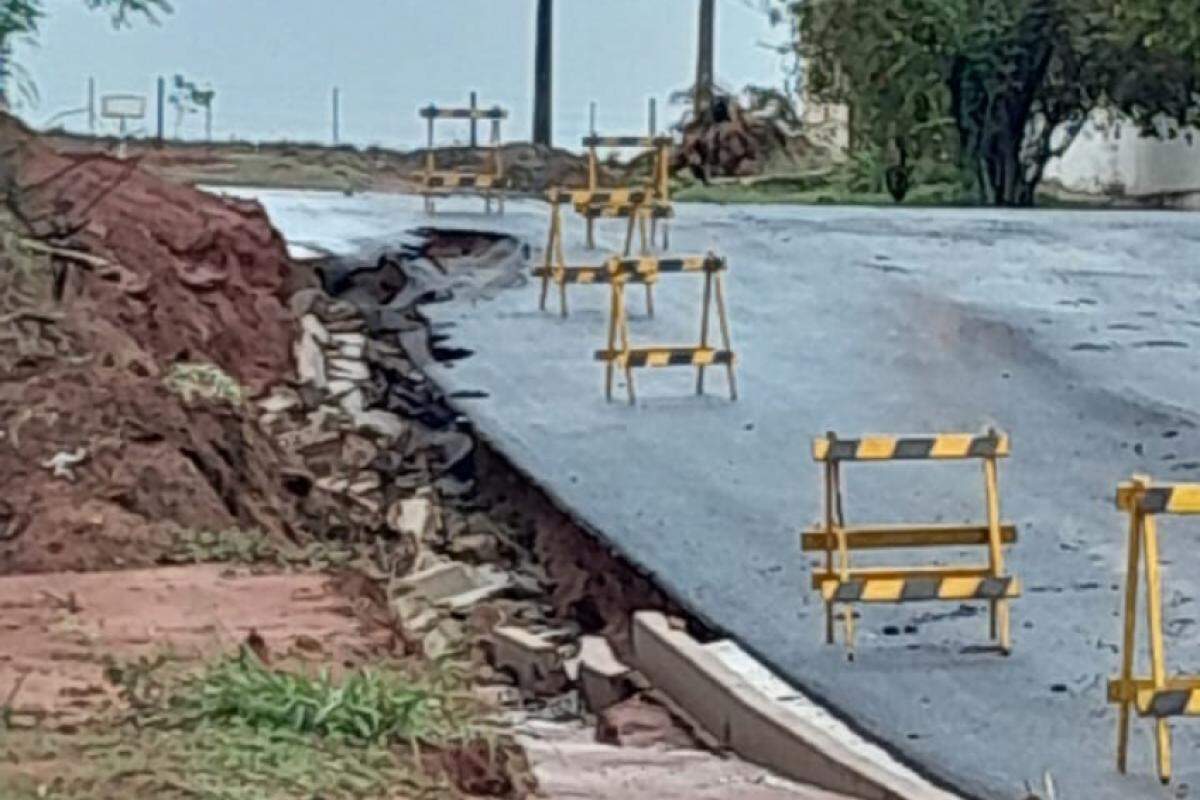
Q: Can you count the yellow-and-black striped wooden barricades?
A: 6